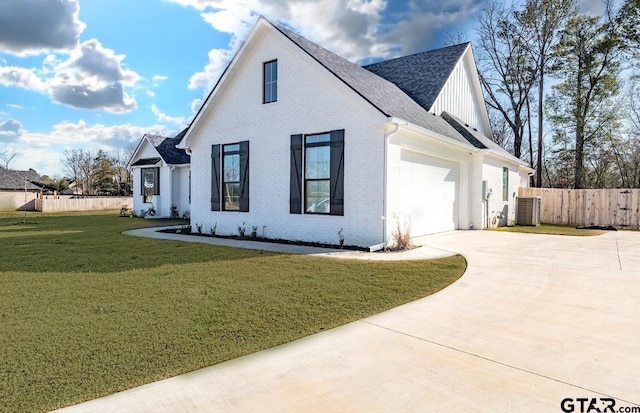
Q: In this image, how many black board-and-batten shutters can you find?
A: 4